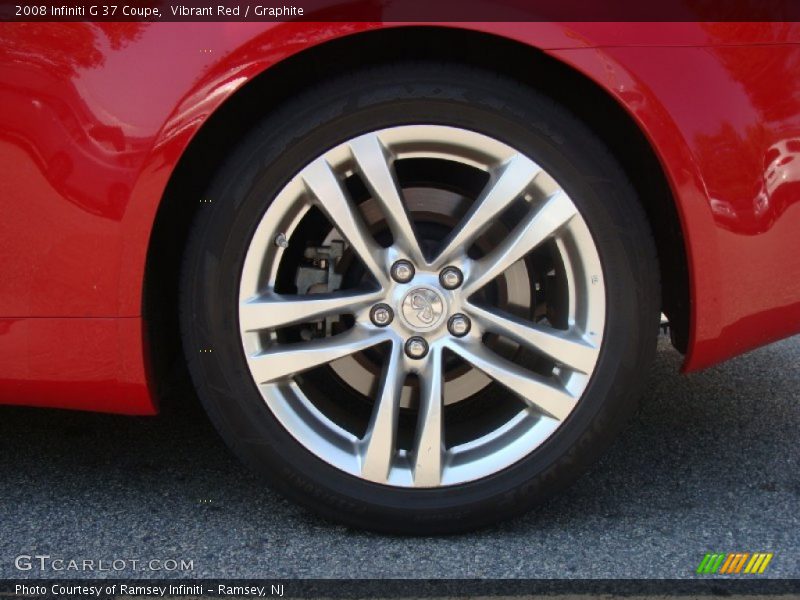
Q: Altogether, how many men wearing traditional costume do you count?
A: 0